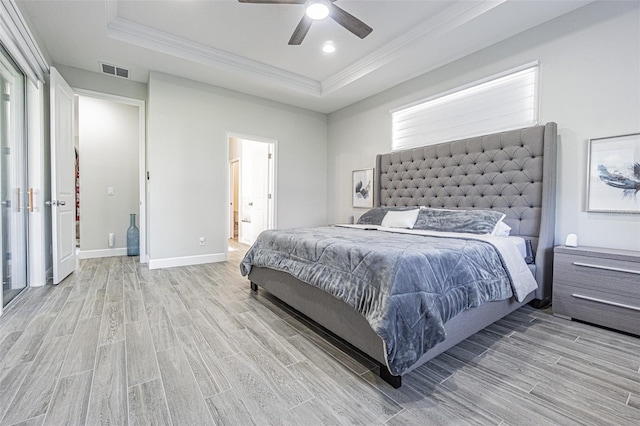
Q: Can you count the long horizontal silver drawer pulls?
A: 2